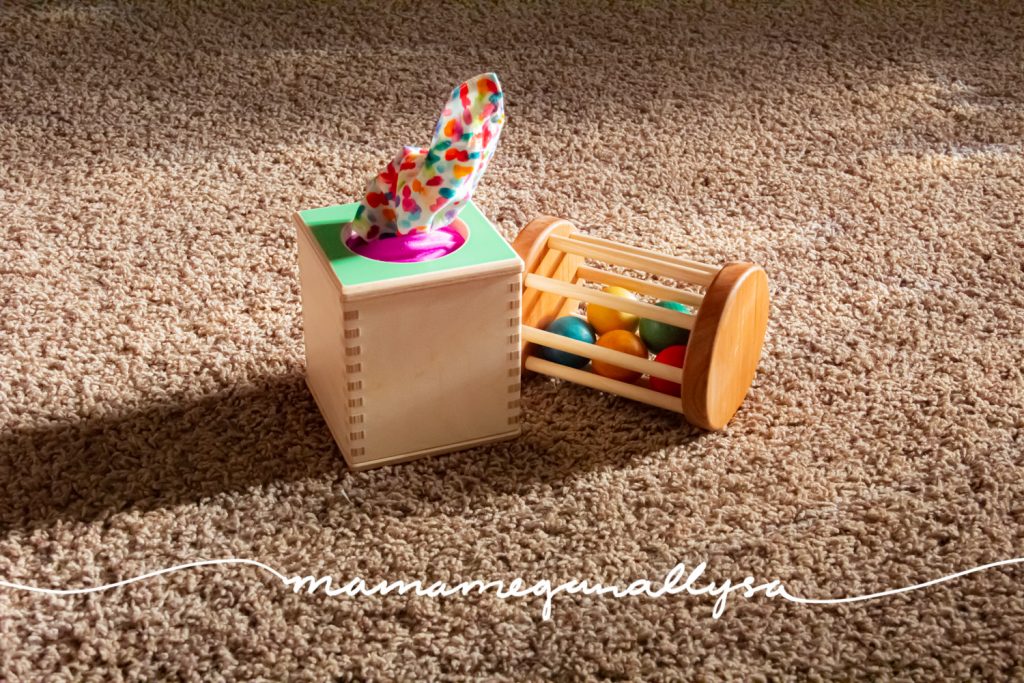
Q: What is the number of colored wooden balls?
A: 5